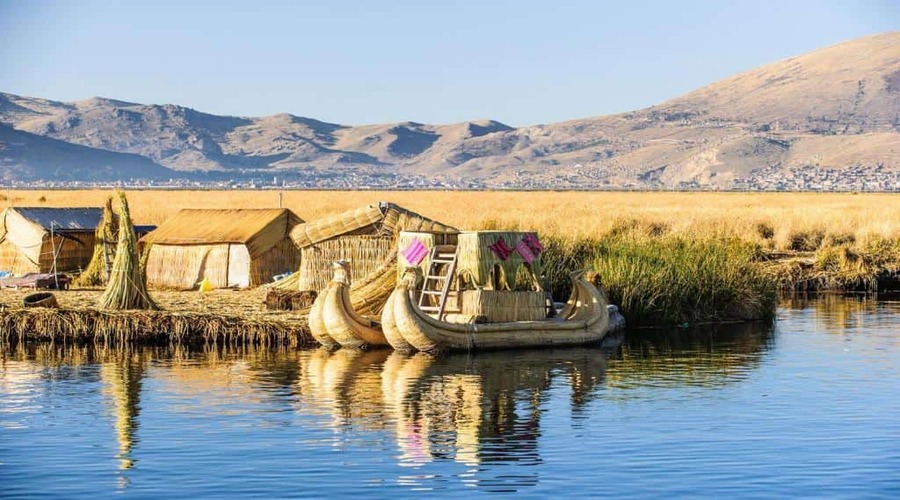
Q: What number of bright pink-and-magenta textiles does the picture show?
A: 3